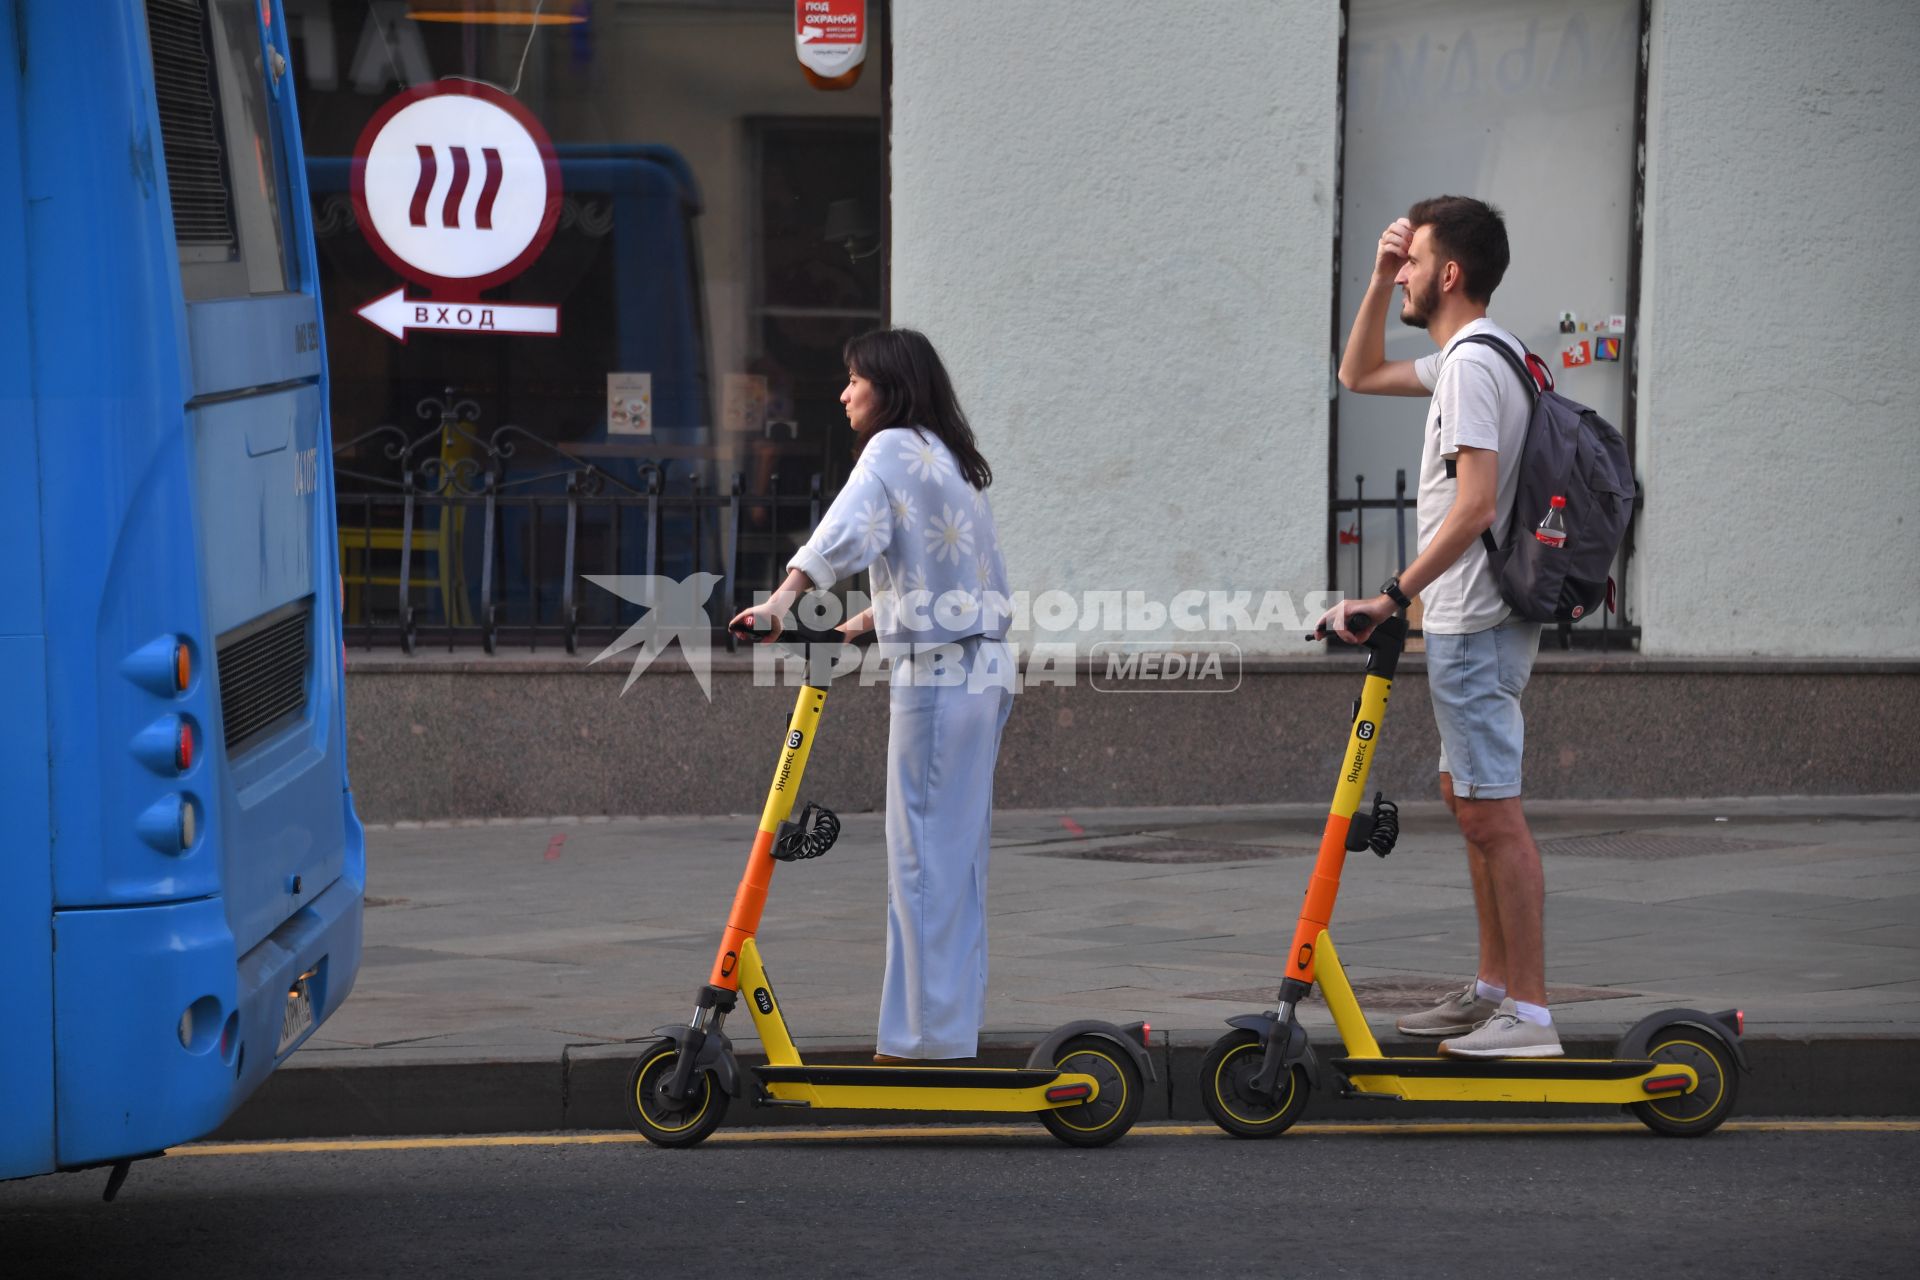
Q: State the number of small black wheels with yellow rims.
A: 4